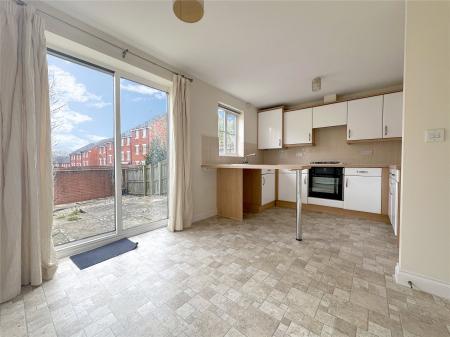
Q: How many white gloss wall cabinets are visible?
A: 5